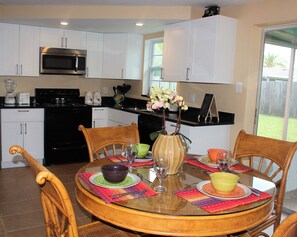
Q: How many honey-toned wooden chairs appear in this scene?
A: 4